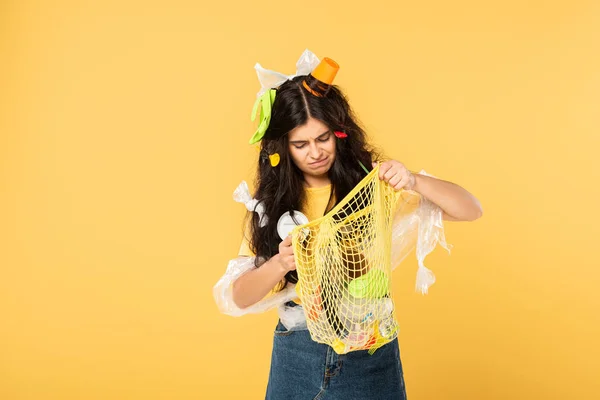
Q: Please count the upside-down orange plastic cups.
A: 1